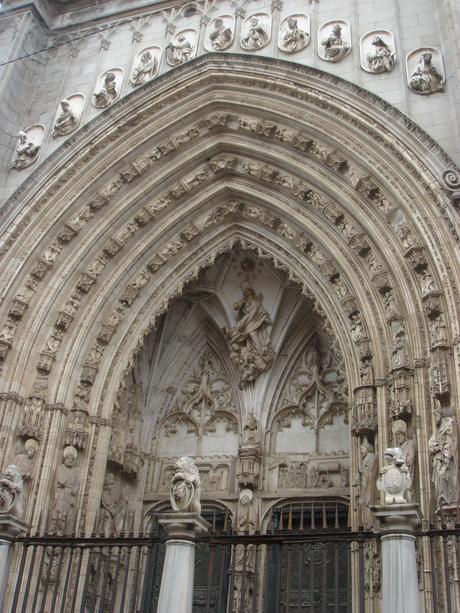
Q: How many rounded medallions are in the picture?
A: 11